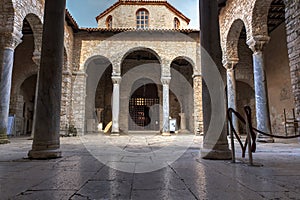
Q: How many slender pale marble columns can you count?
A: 5